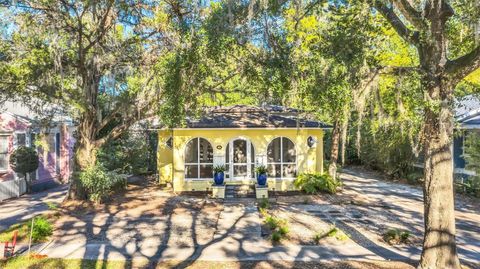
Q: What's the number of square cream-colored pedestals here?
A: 2